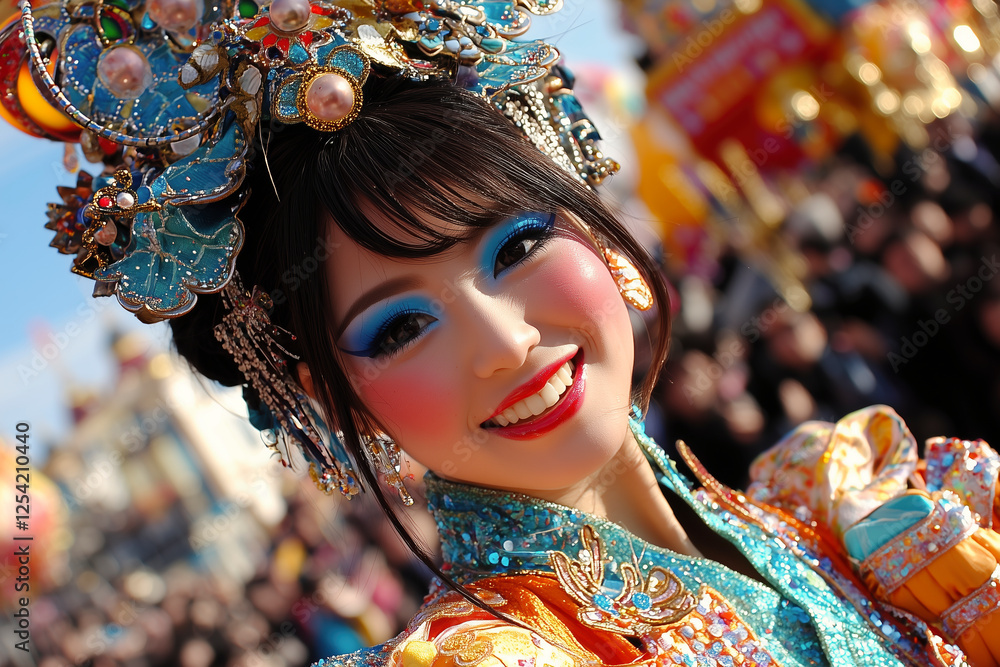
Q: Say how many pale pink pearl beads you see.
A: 4